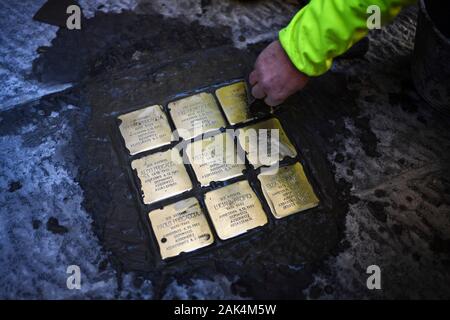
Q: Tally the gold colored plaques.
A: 9